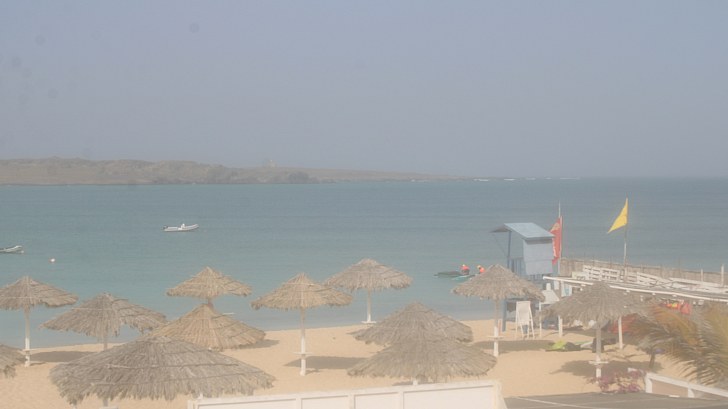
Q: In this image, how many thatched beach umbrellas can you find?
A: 12